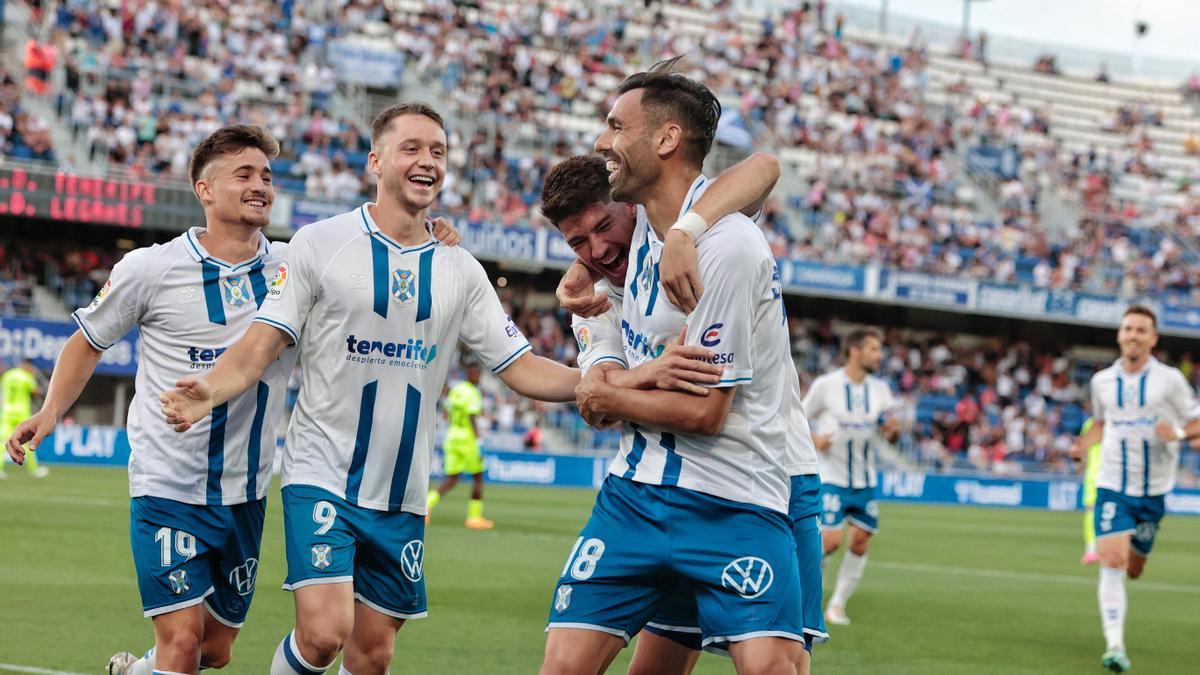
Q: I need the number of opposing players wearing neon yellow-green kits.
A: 3